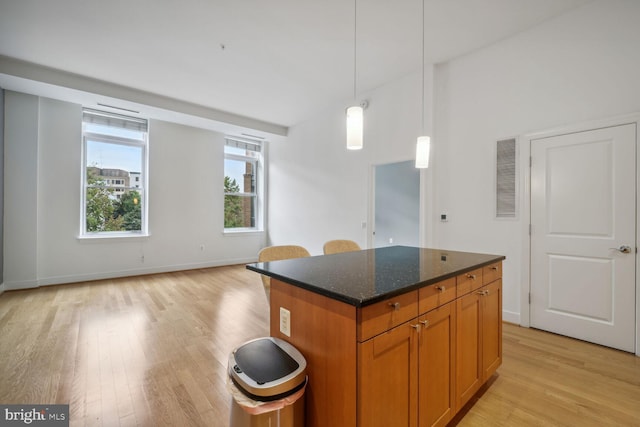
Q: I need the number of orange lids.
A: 0